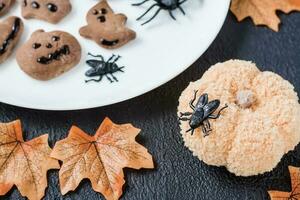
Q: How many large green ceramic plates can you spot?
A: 0